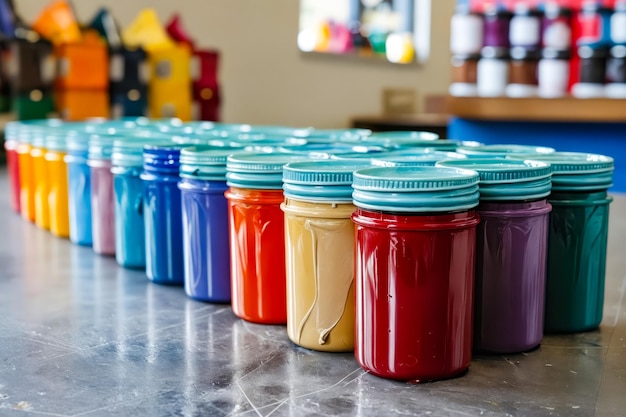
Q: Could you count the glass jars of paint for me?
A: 14